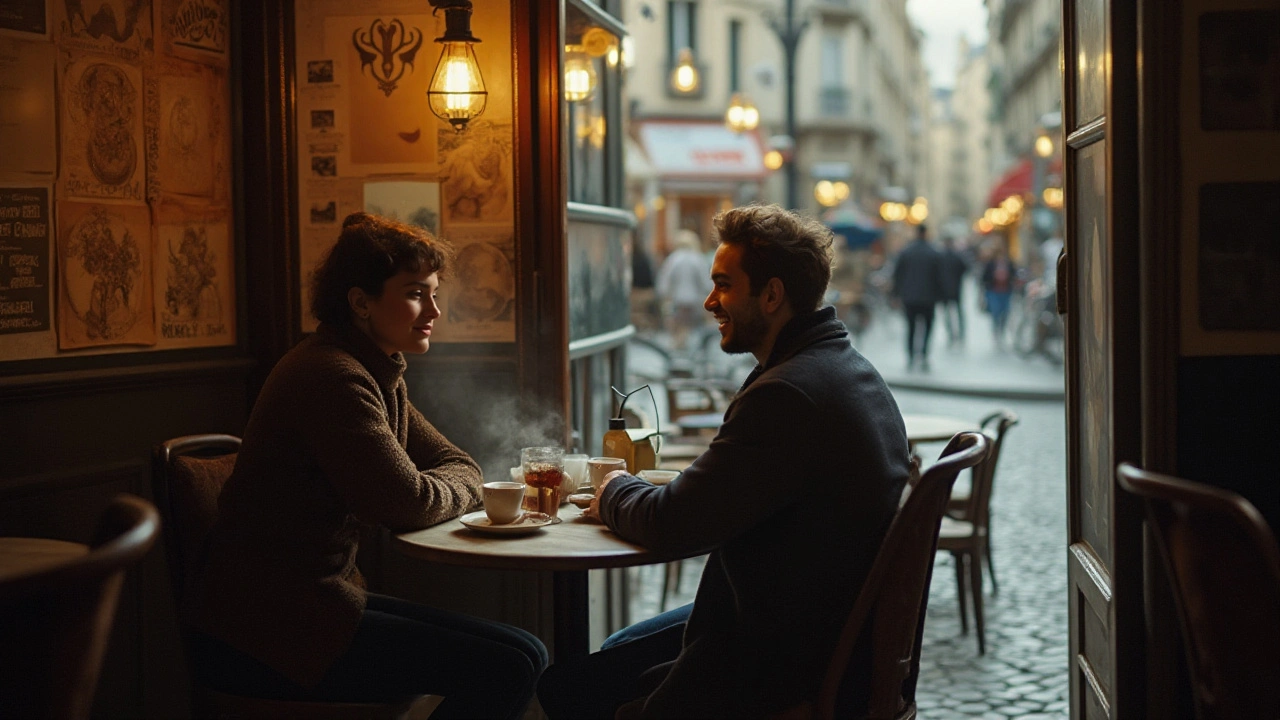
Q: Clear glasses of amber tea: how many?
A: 1